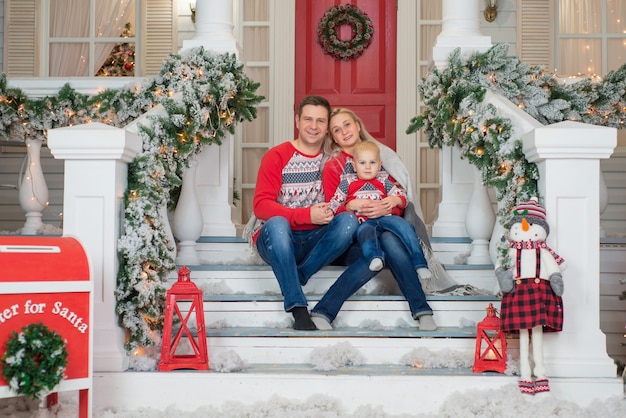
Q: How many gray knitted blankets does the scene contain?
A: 1